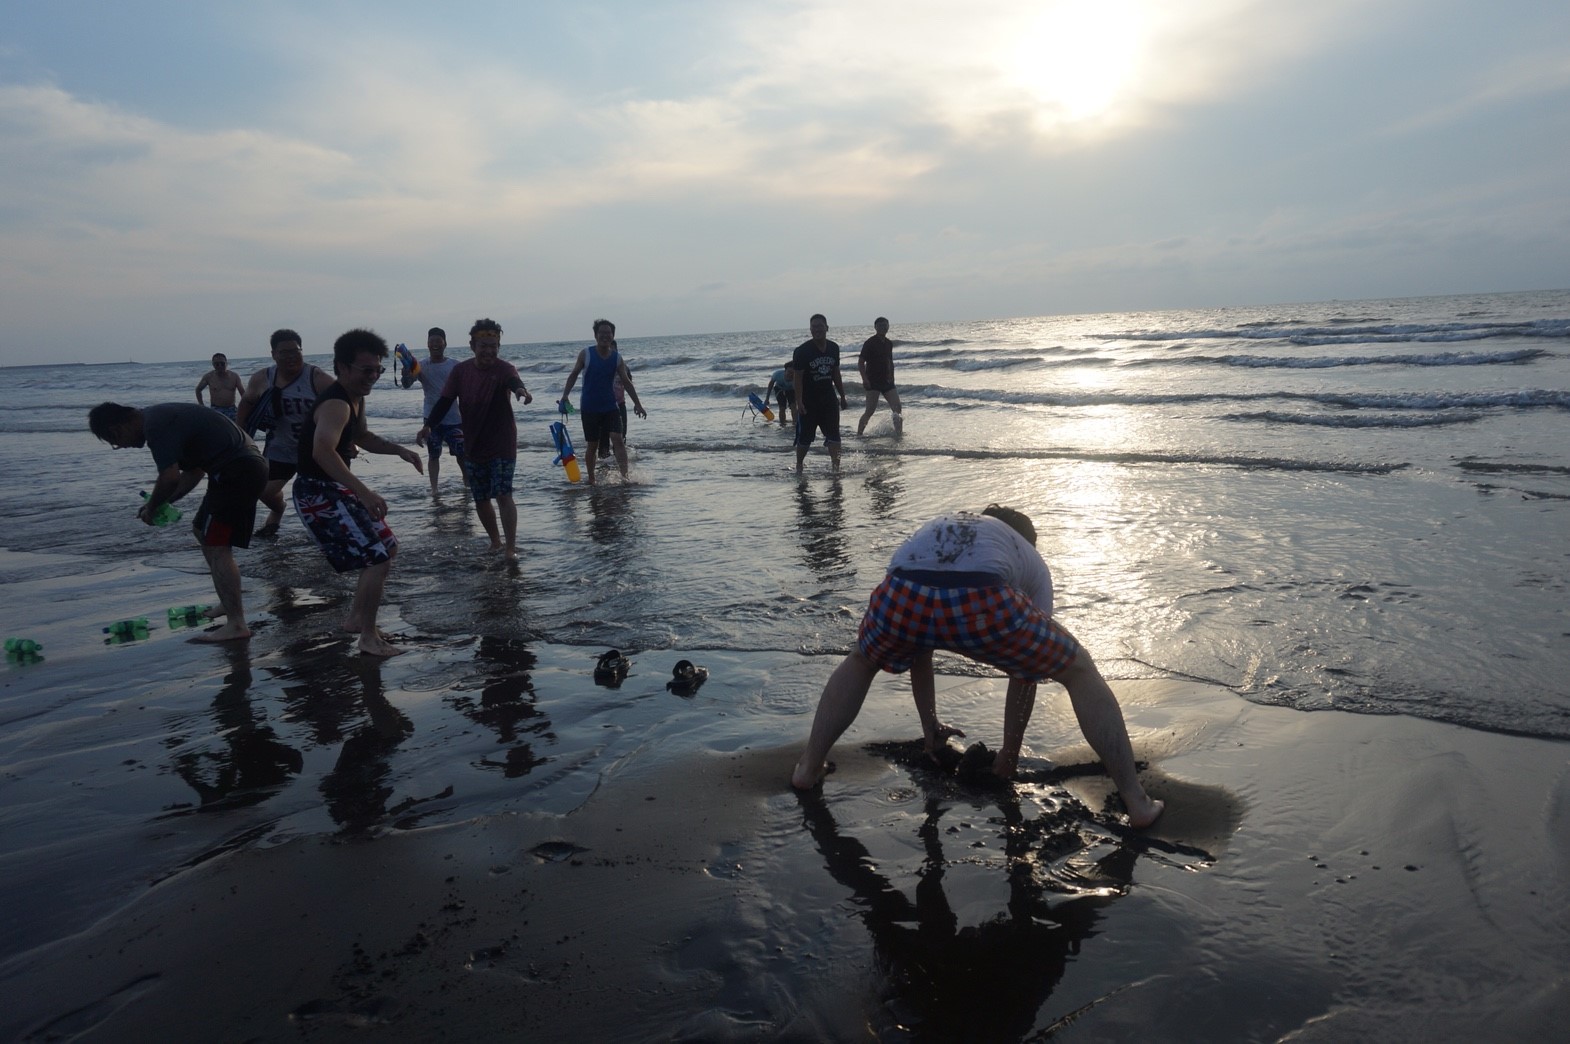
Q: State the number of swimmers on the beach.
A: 12